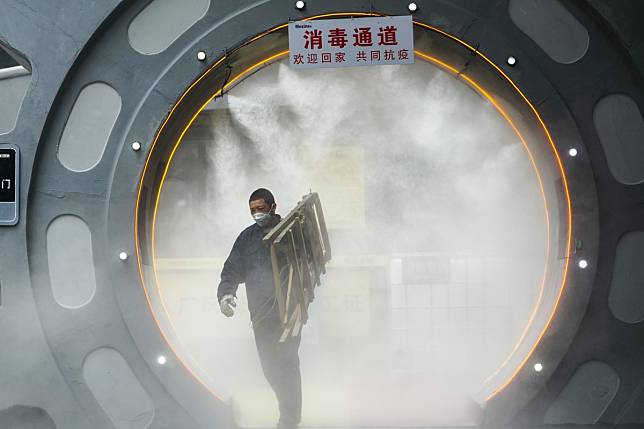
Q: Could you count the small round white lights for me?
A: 10